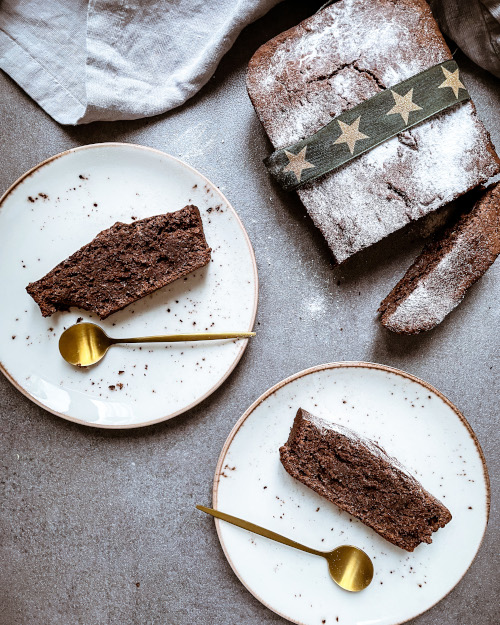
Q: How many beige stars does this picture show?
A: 4